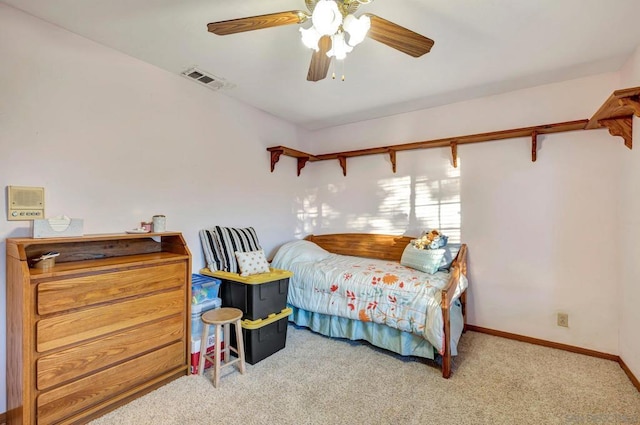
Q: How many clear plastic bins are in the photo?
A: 2